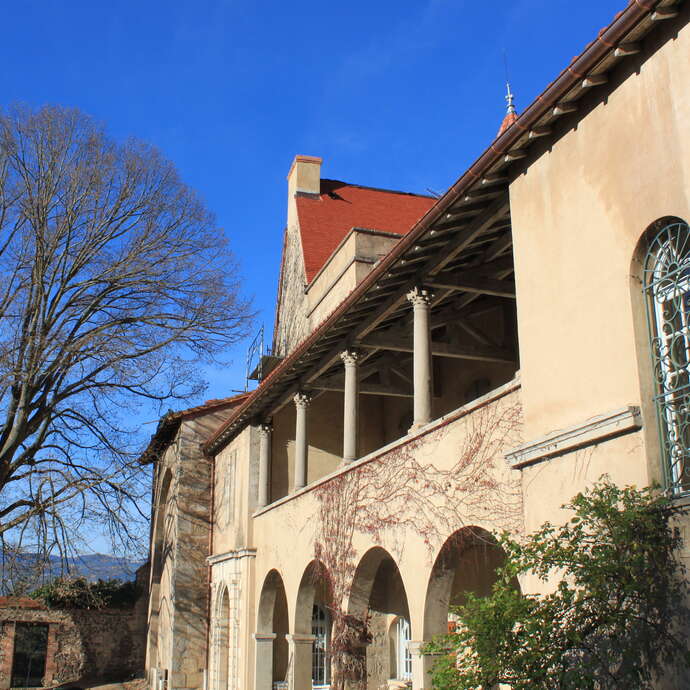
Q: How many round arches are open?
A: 4